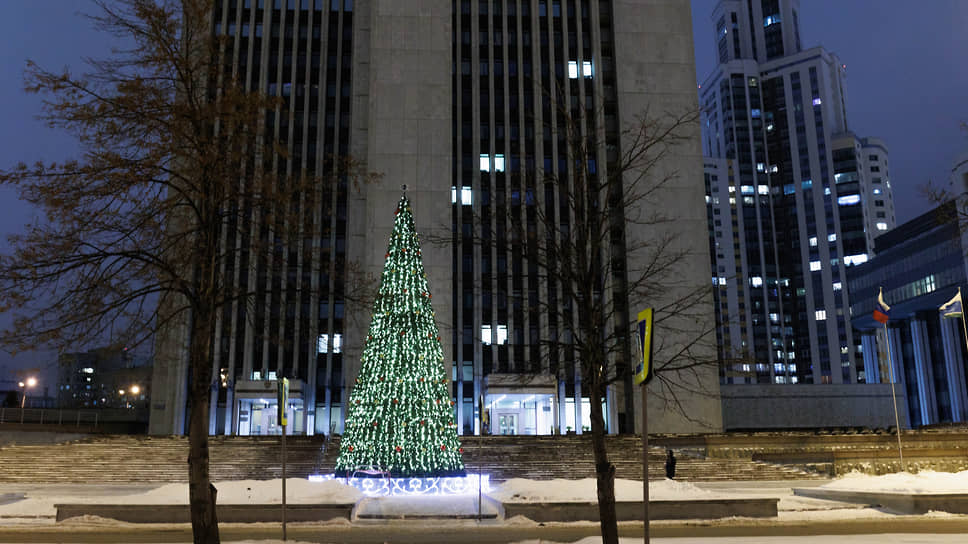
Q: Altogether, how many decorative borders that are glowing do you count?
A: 1